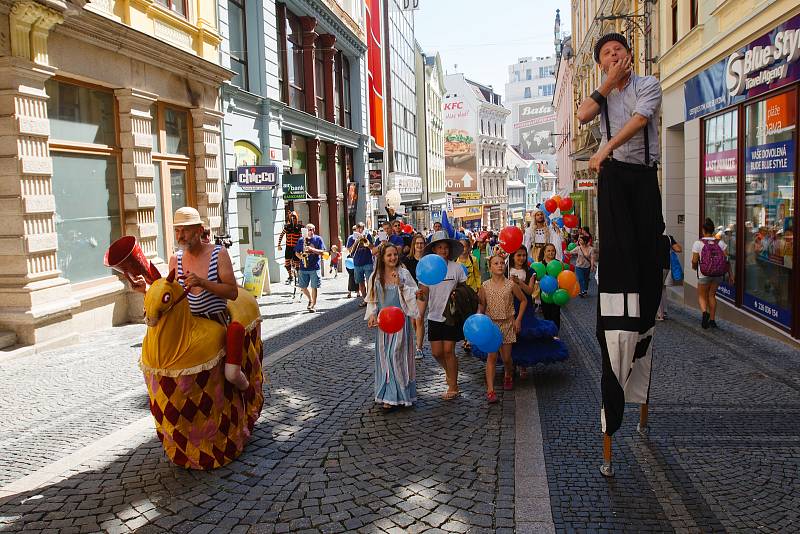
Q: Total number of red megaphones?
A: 1